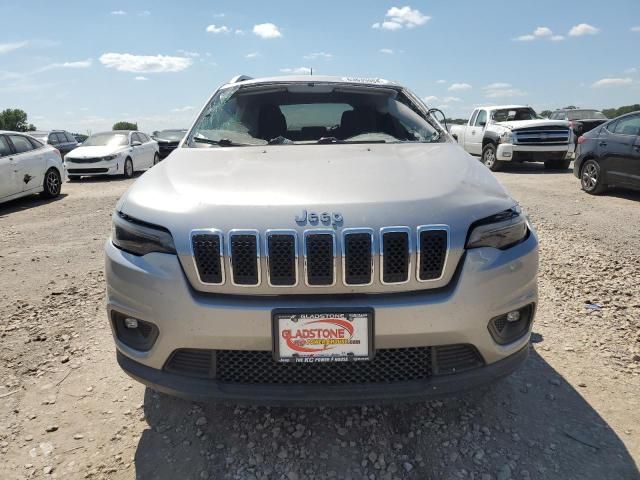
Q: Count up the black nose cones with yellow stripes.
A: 0